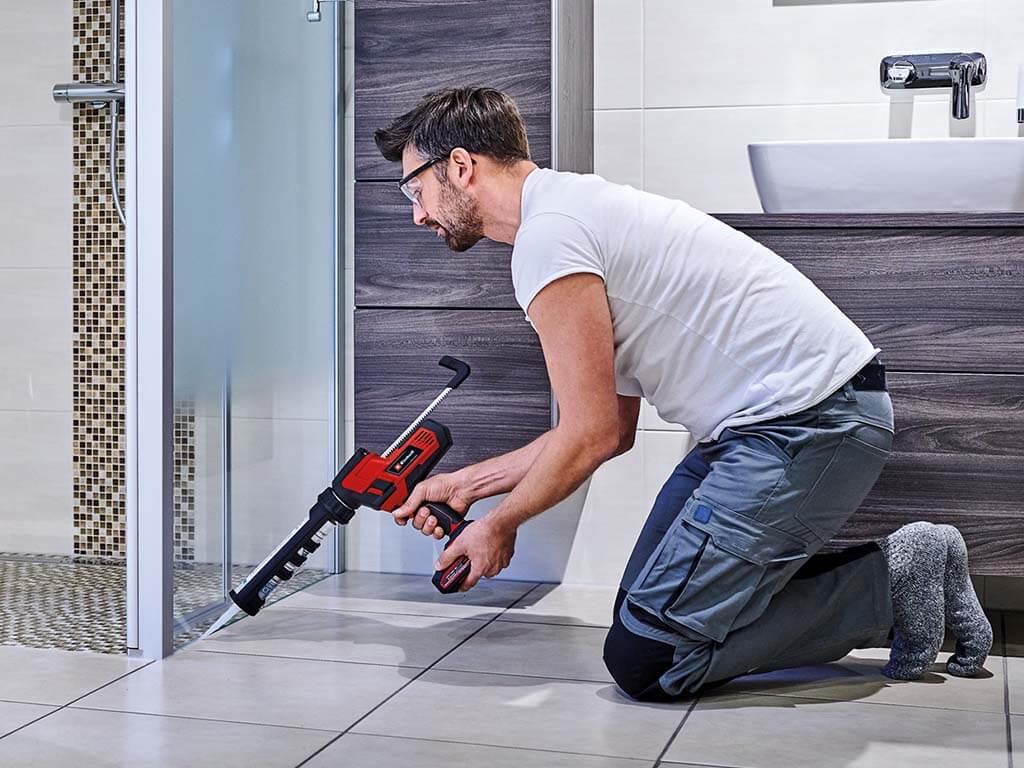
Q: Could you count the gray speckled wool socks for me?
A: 2